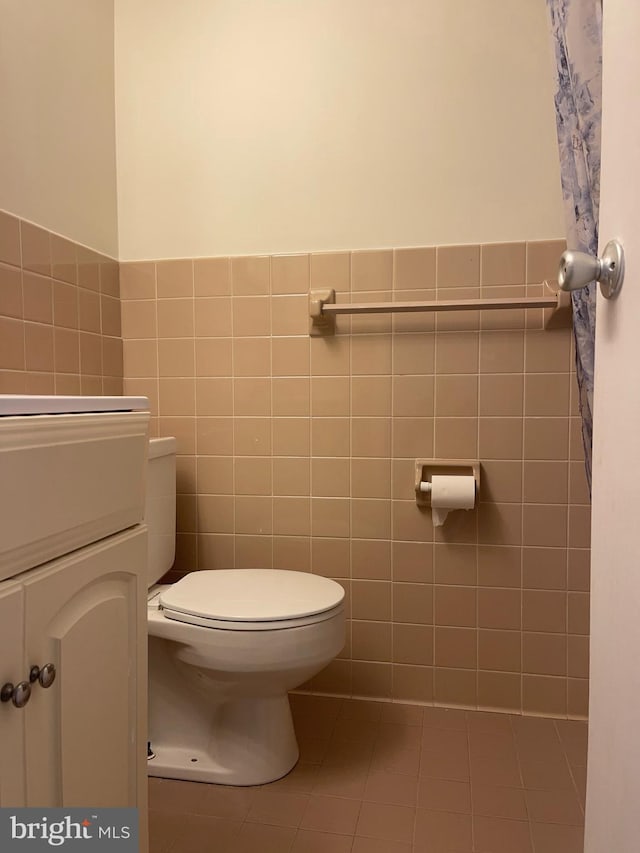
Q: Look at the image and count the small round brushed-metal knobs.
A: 2